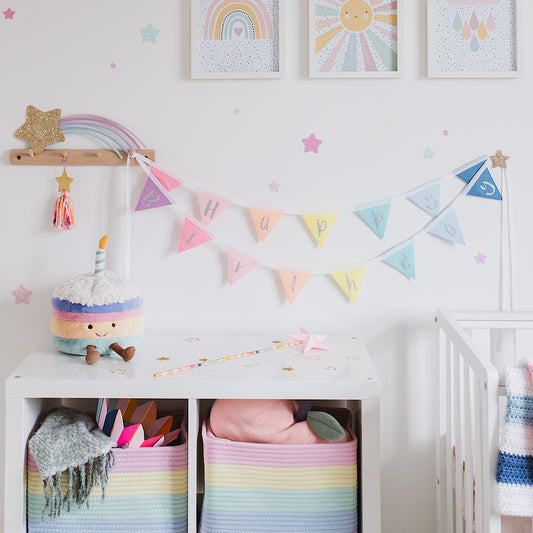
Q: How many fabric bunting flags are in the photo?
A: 15